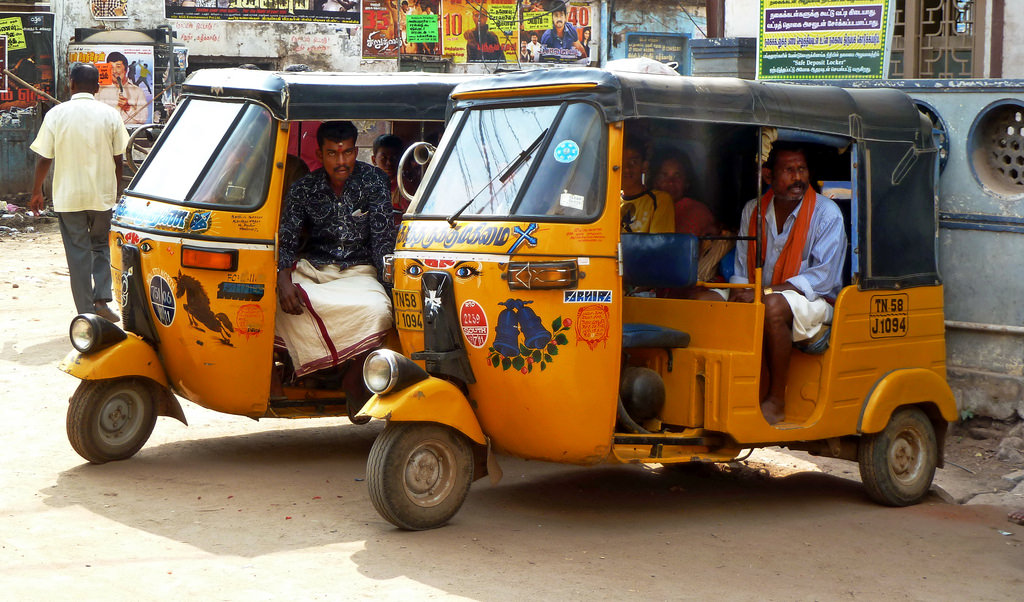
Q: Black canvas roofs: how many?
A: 2